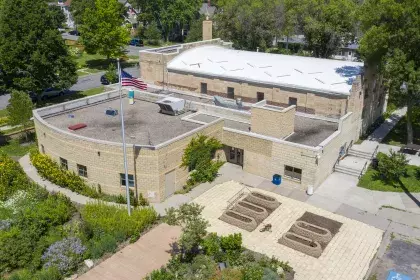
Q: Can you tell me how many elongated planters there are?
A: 5